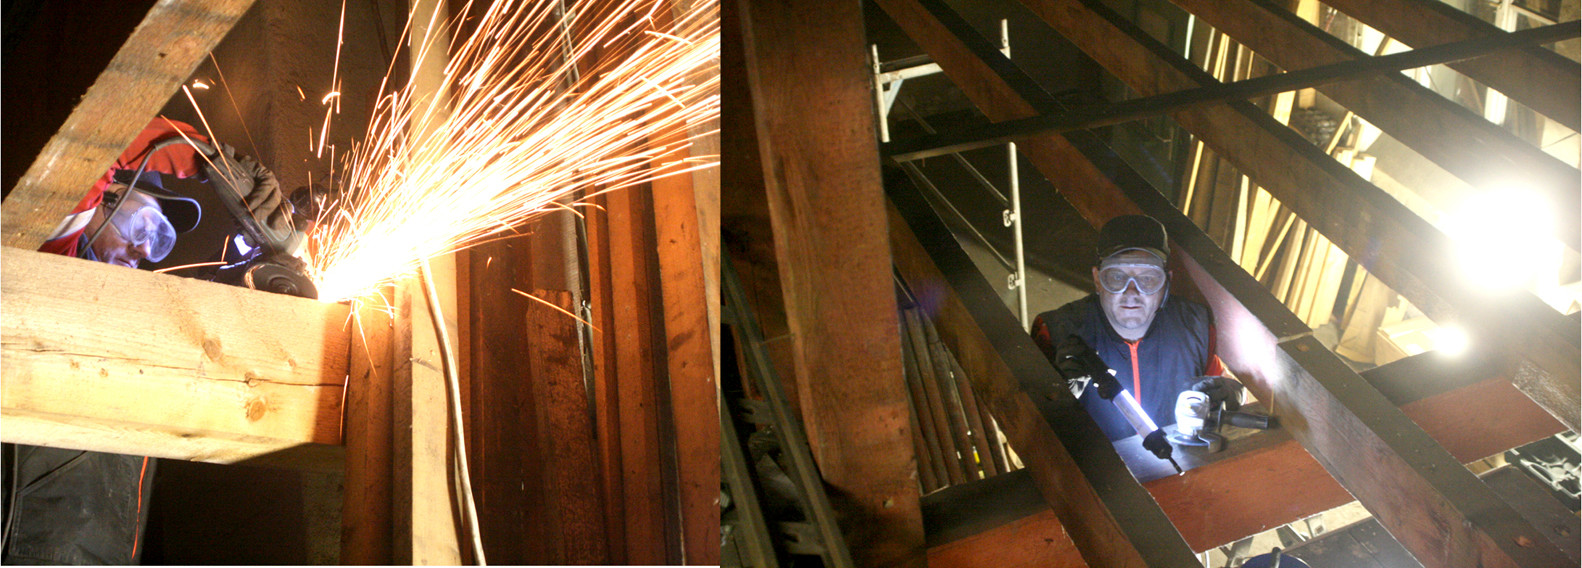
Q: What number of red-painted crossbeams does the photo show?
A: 3